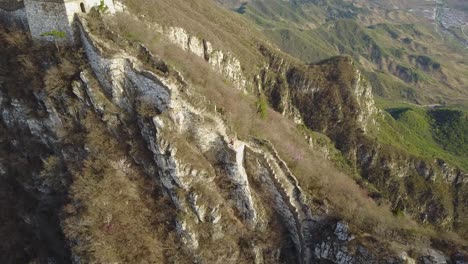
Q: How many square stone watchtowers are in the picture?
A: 1